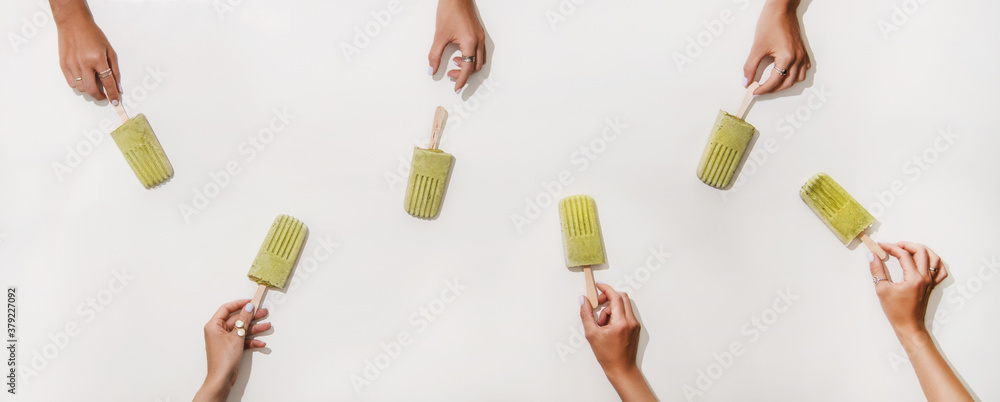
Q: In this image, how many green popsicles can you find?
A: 6